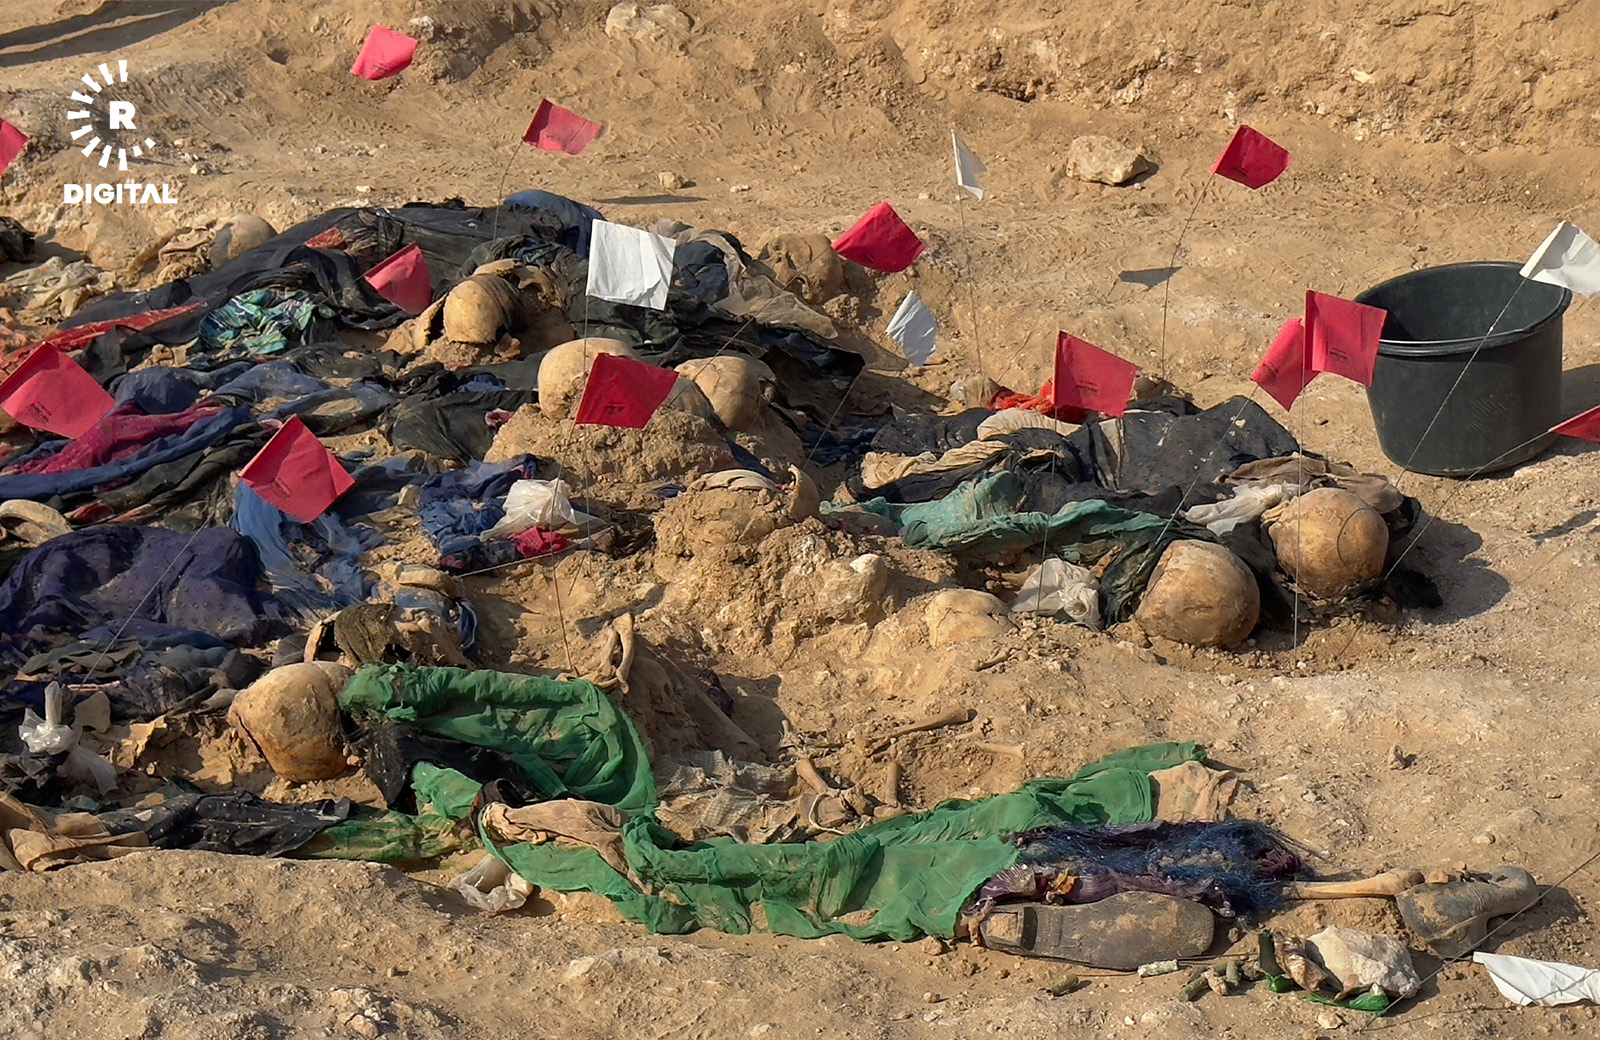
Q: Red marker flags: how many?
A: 13